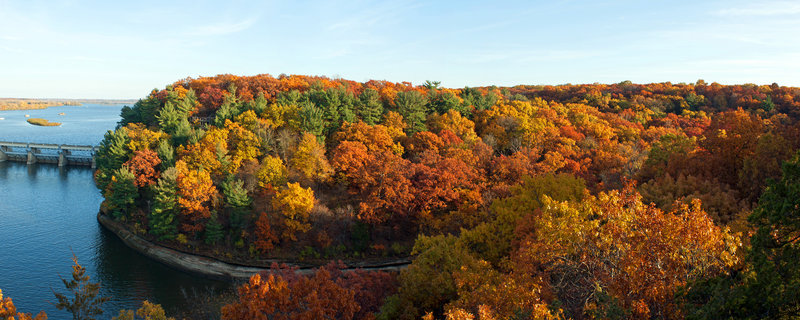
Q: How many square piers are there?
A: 4